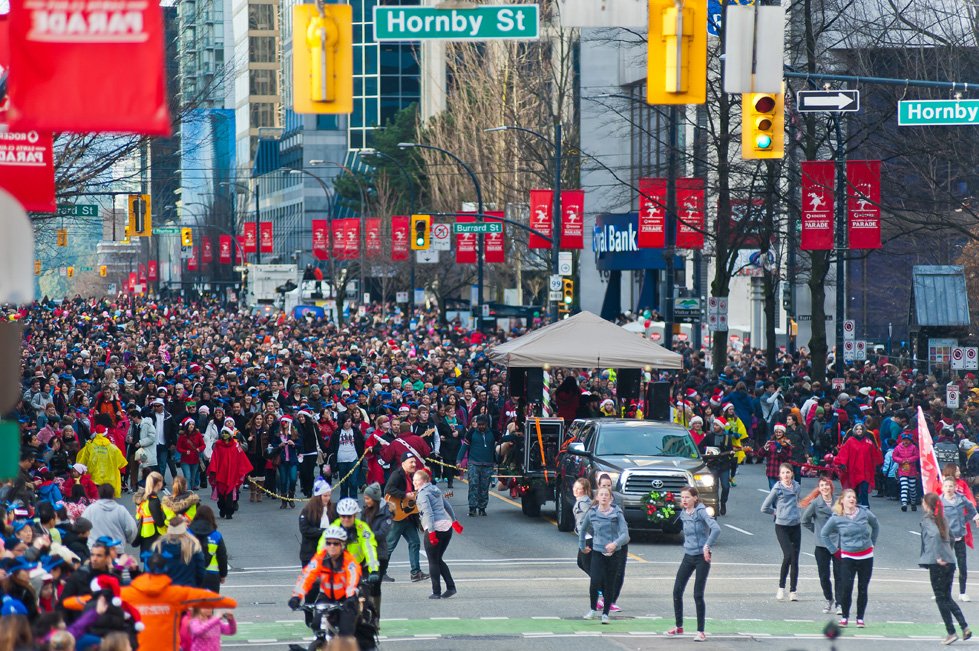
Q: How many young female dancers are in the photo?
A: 10